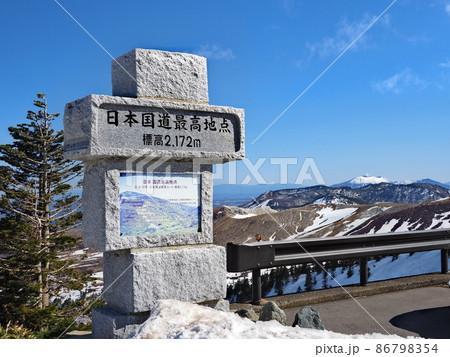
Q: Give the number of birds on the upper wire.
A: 0